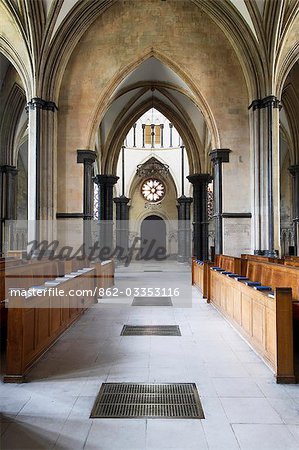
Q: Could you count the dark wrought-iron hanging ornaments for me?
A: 1